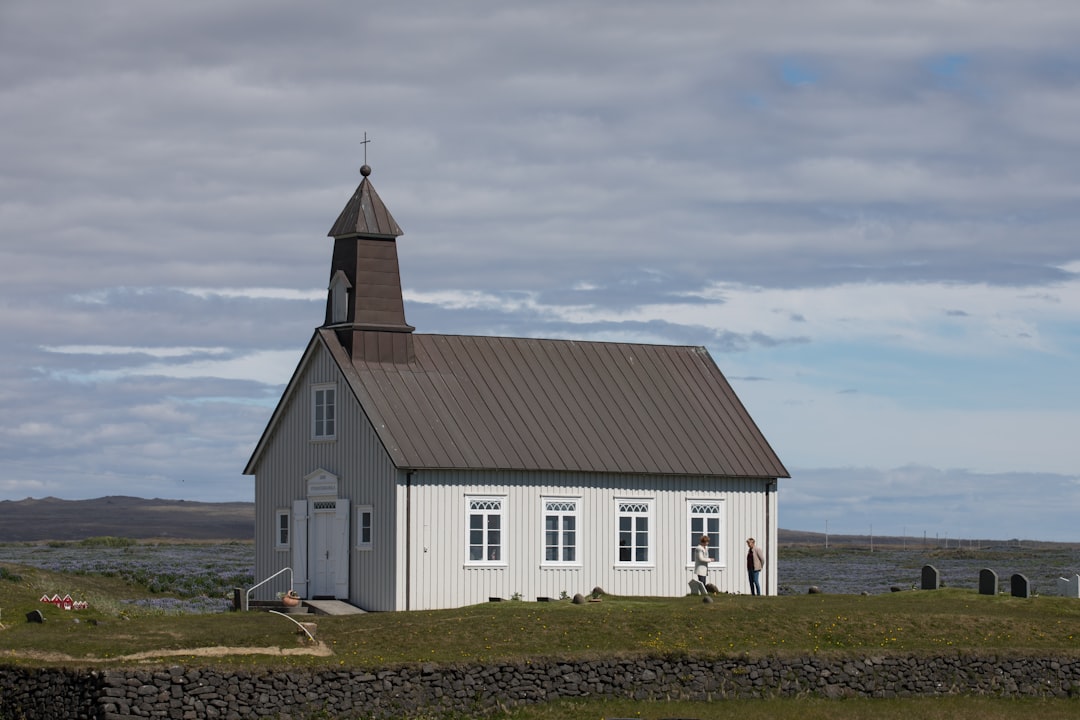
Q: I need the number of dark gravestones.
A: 3